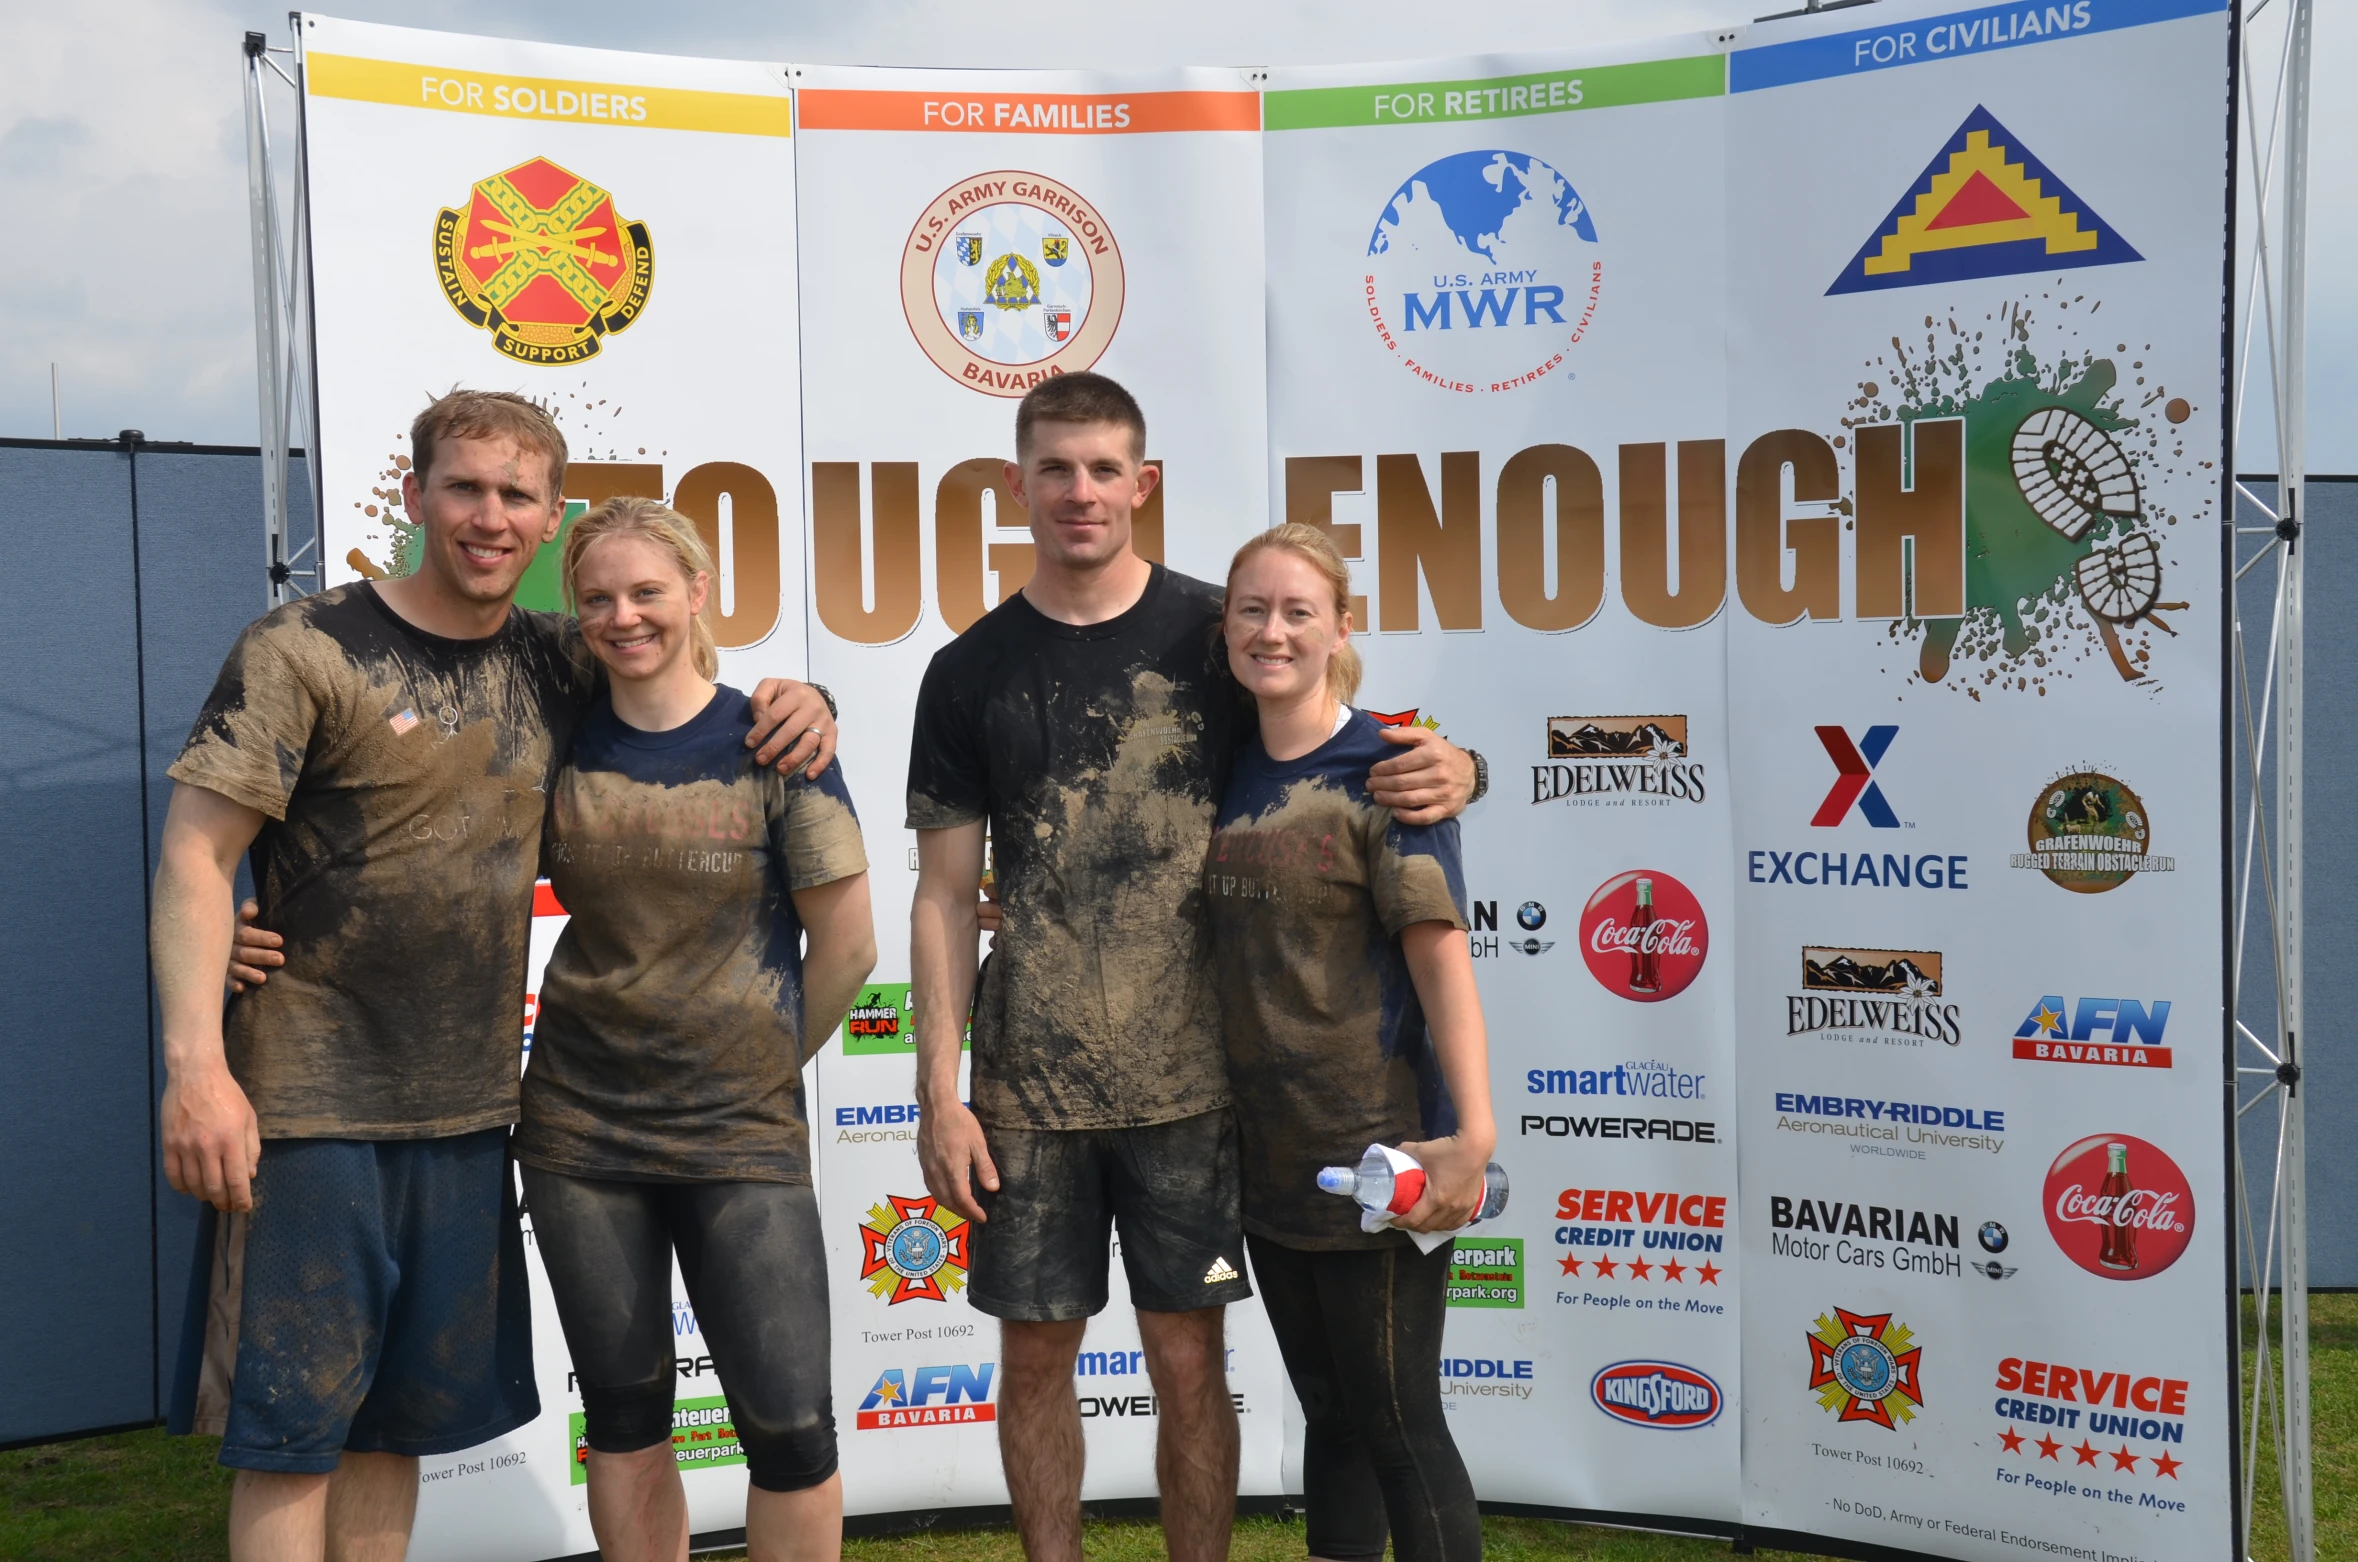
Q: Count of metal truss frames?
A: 2